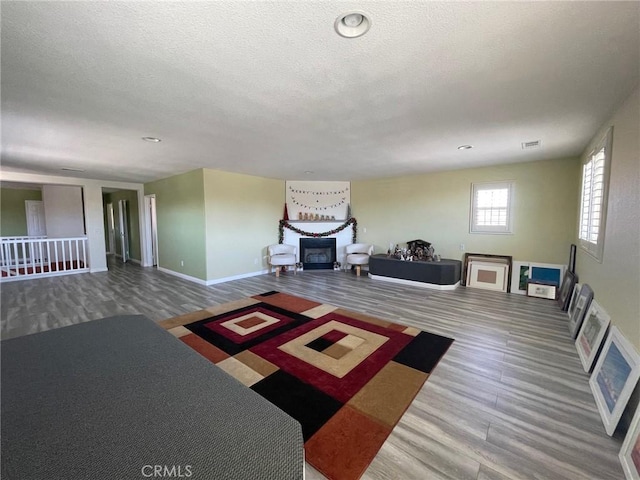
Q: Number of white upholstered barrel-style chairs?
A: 2